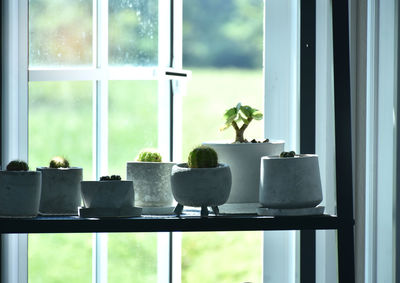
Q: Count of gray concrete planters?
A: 7